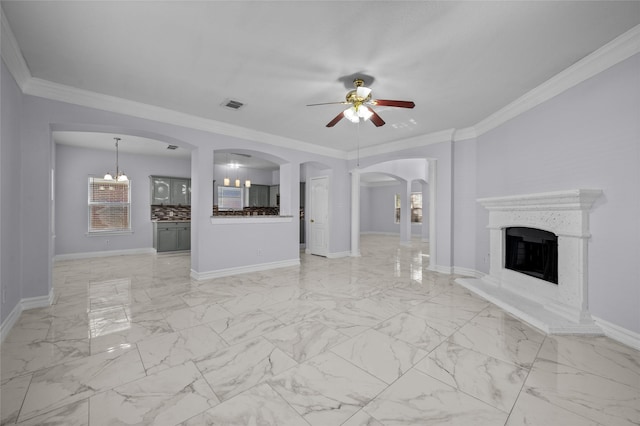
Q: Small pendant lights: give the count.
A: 3